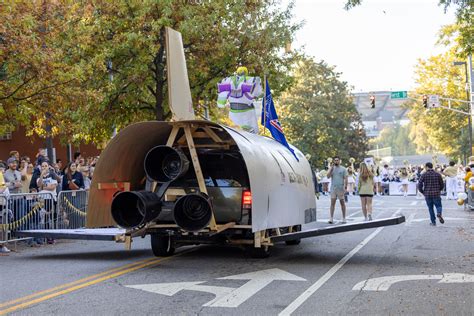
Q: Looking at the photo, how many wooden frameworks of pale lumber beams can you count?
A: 1